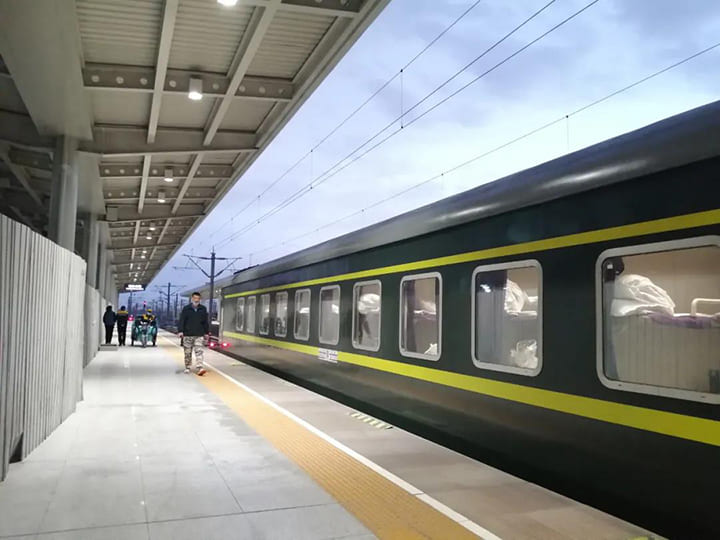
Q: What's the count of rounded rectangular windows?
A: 10